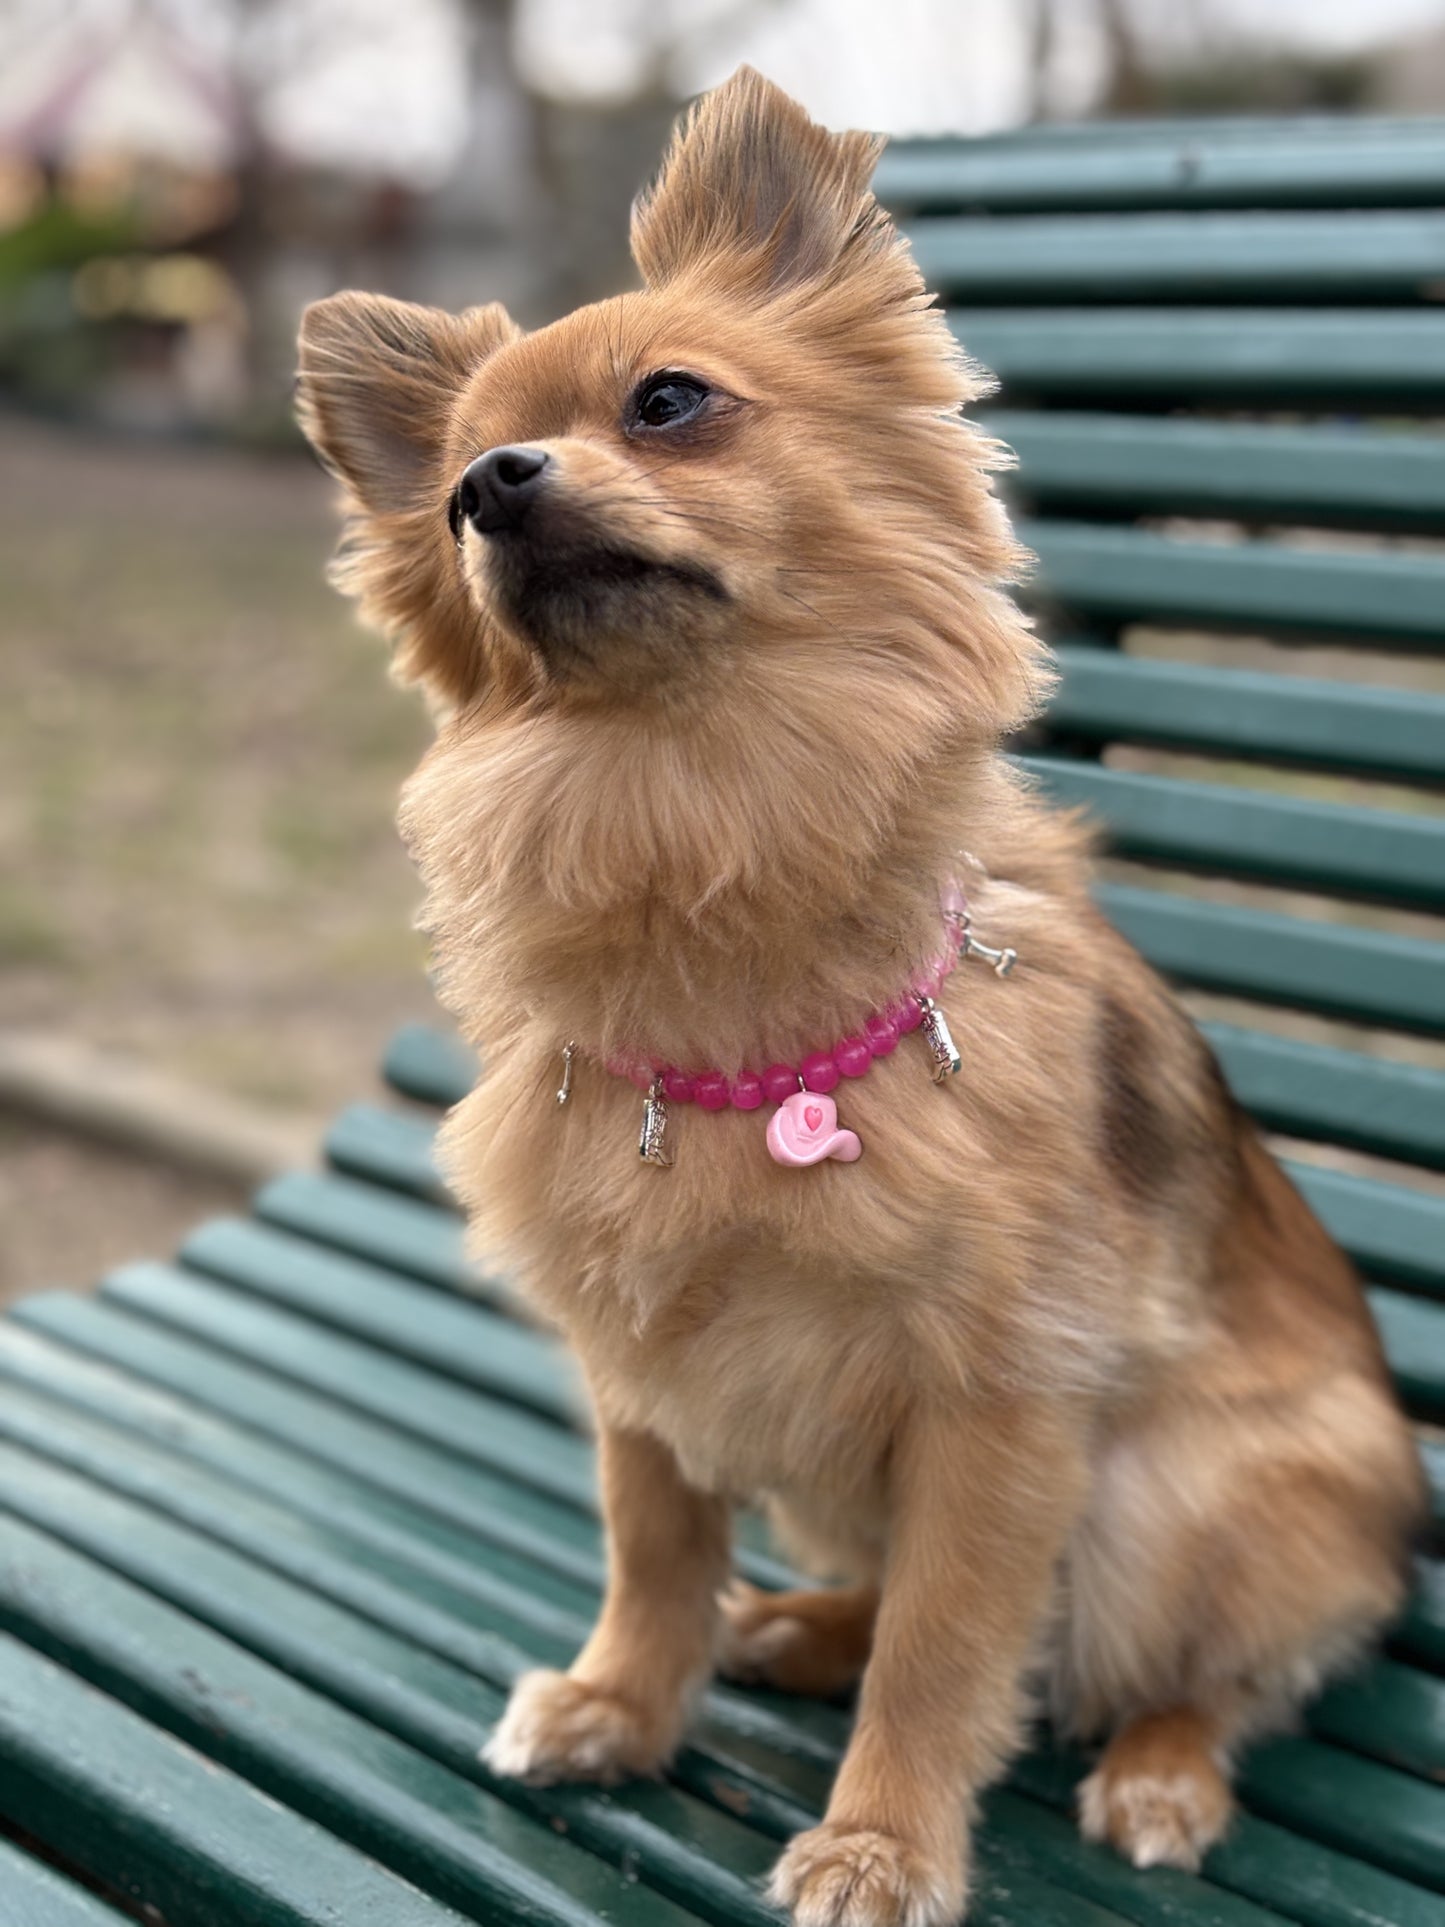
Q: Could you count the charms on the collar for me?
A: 5